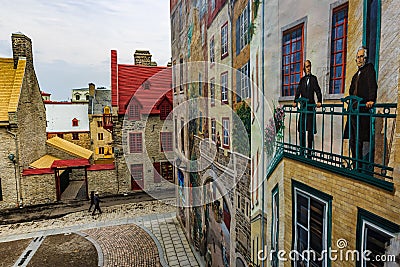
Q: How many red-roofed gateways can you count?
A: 1